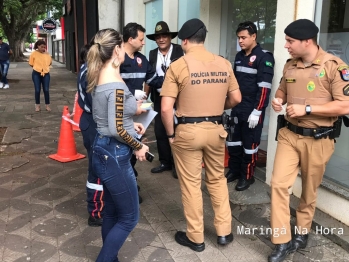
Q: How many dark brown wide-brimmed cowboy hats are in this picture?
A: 1